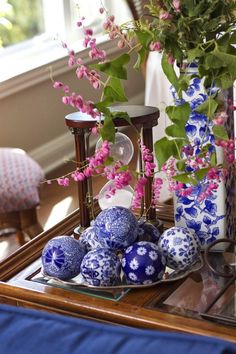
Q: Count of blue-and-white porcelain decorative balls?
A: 7